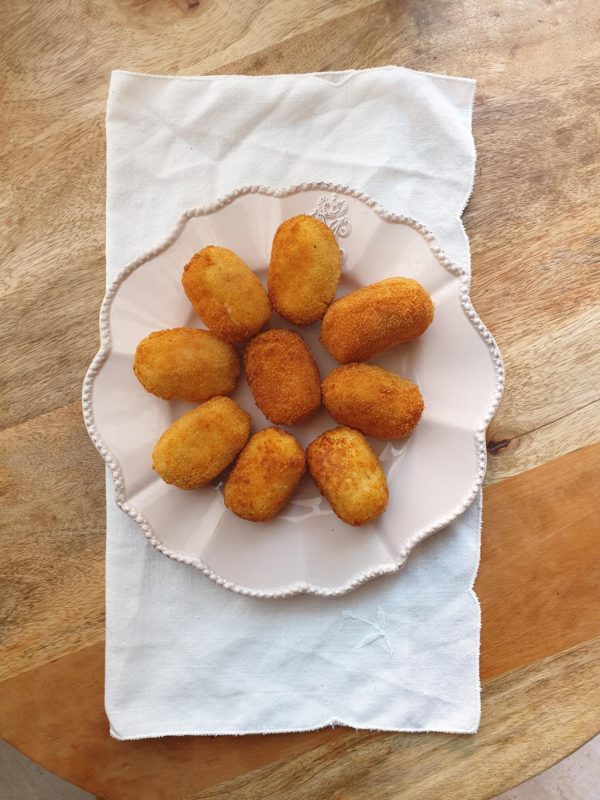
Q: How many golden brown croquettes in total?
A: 9